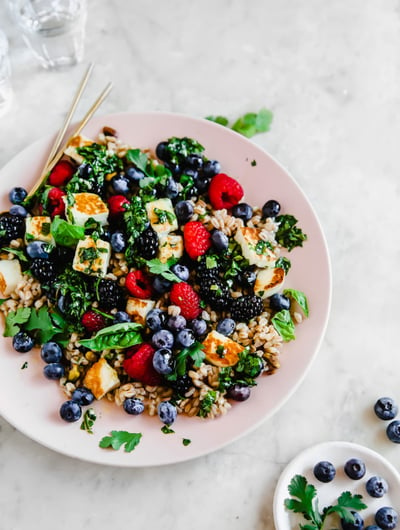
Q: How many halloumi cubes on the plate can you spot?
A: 12